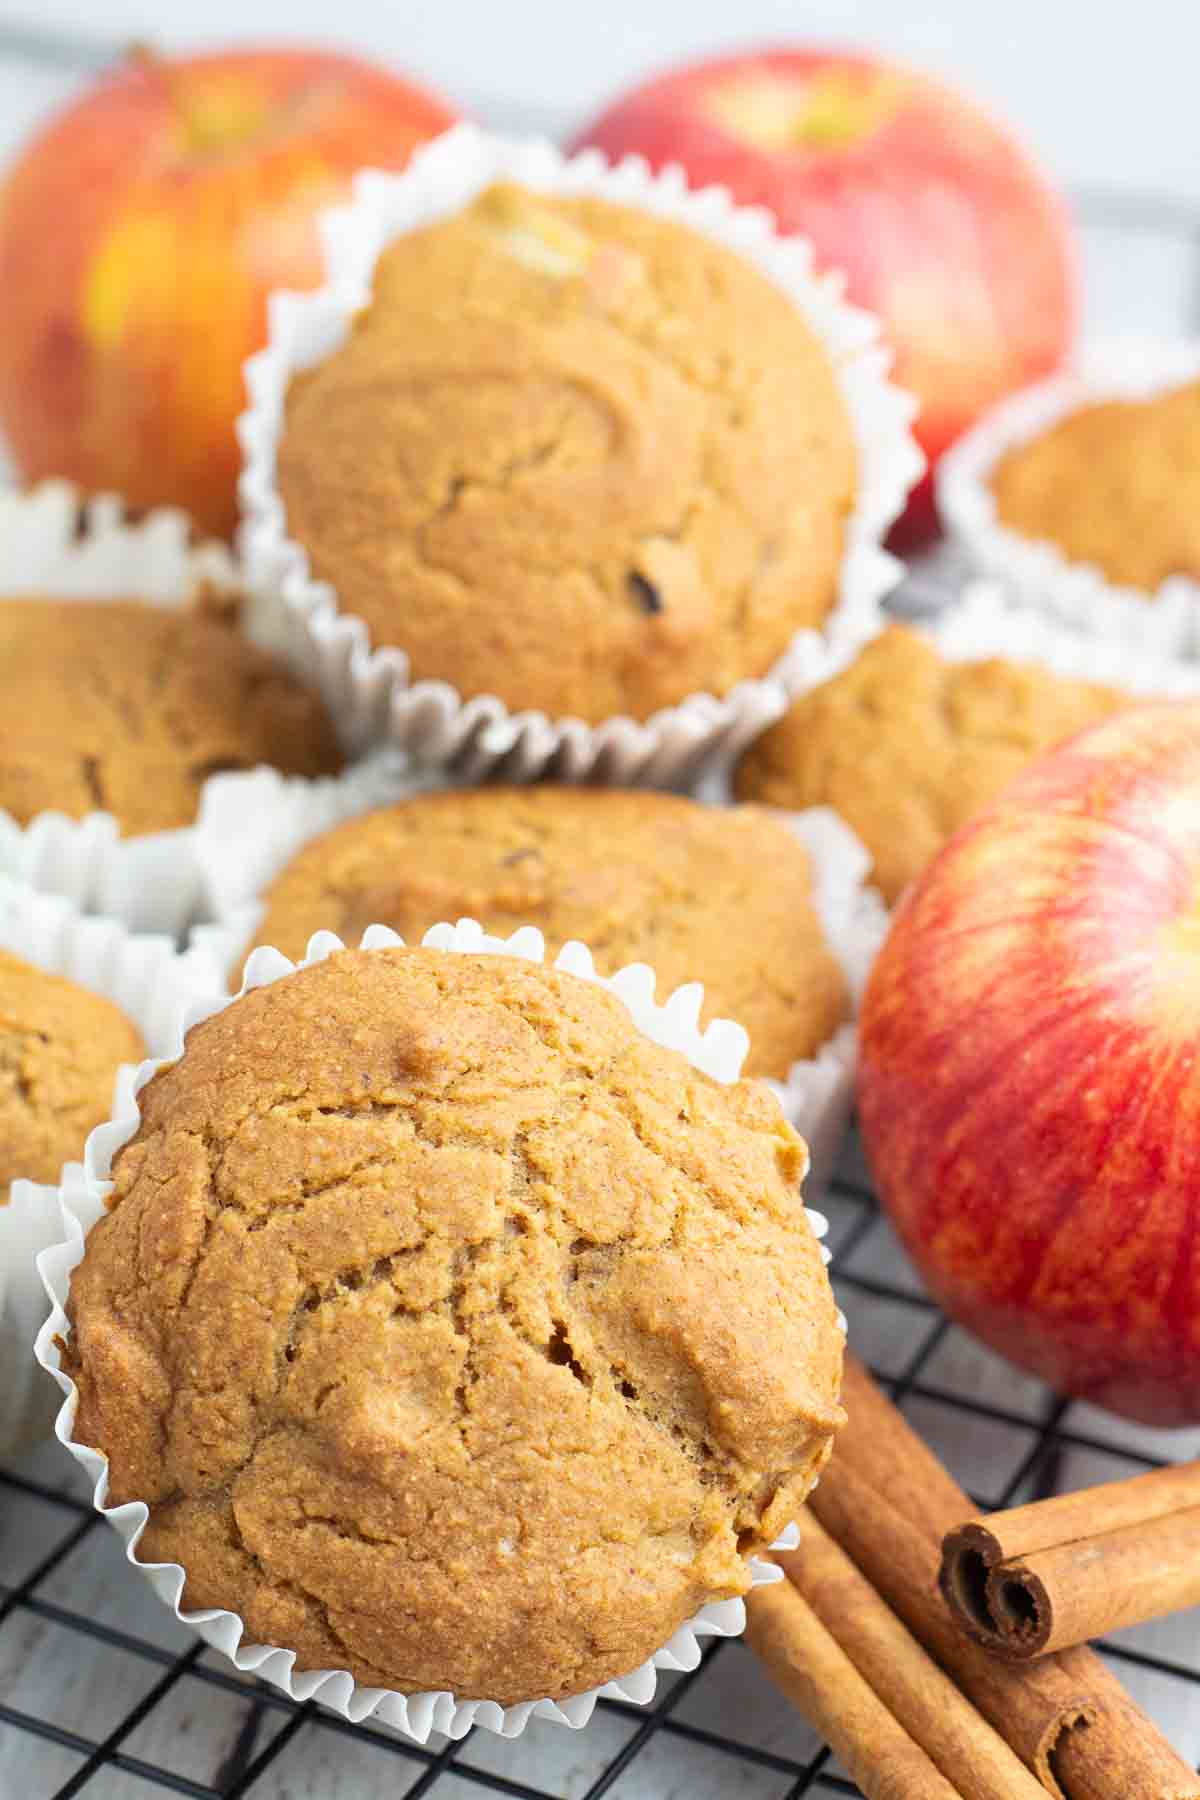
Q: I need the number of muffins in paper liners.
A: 7